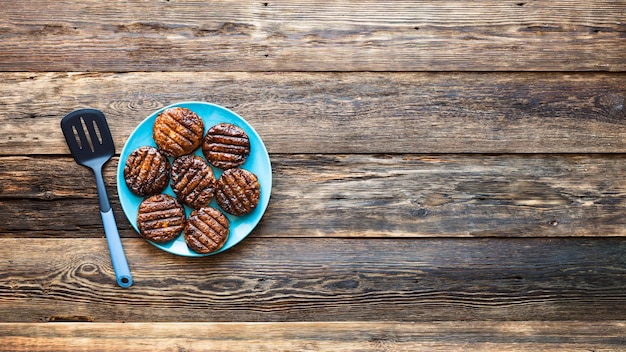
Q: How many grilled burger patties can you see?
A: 7